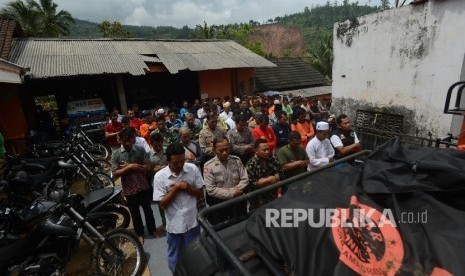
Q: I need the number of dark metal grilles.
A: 1